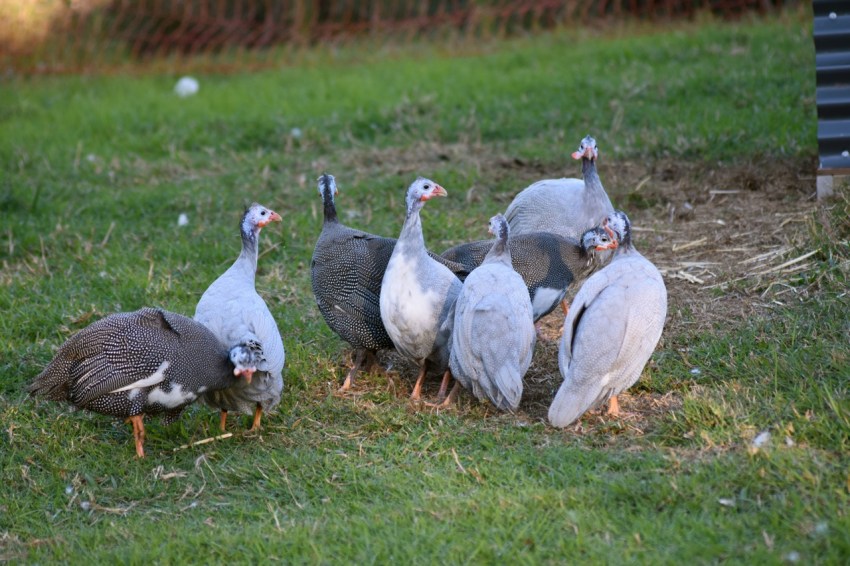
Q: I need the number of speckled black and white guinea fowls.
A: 3